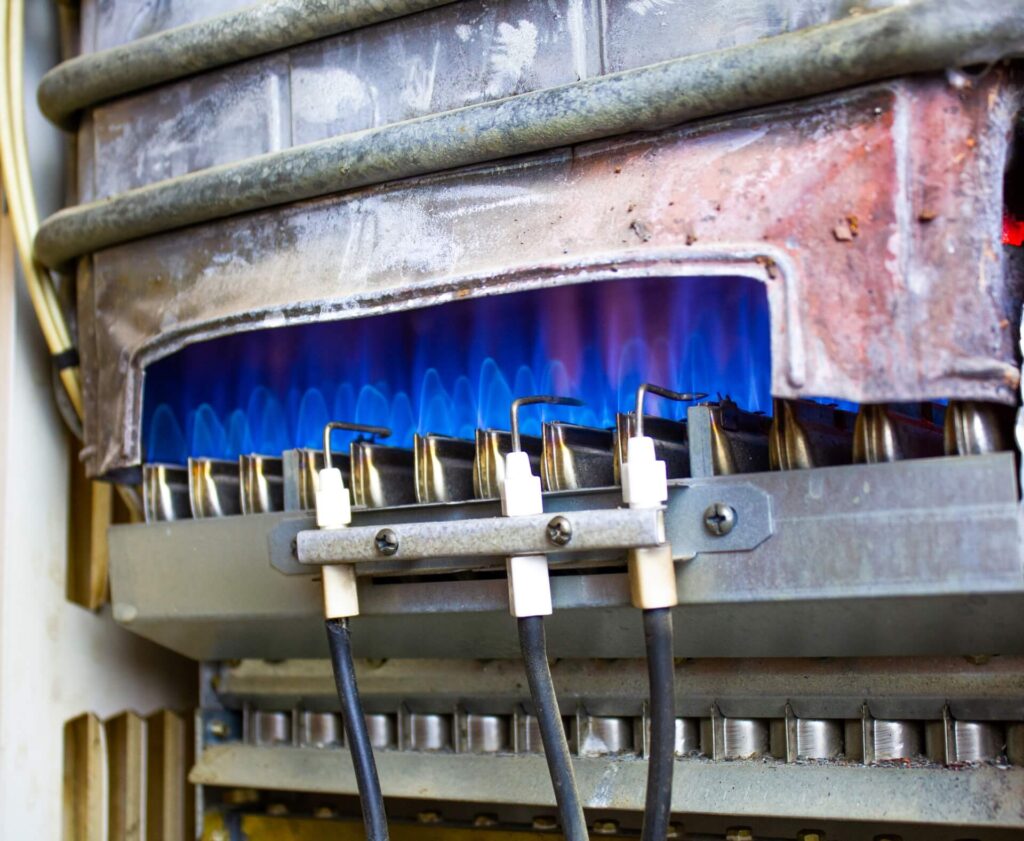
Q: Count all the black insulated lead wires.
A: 3